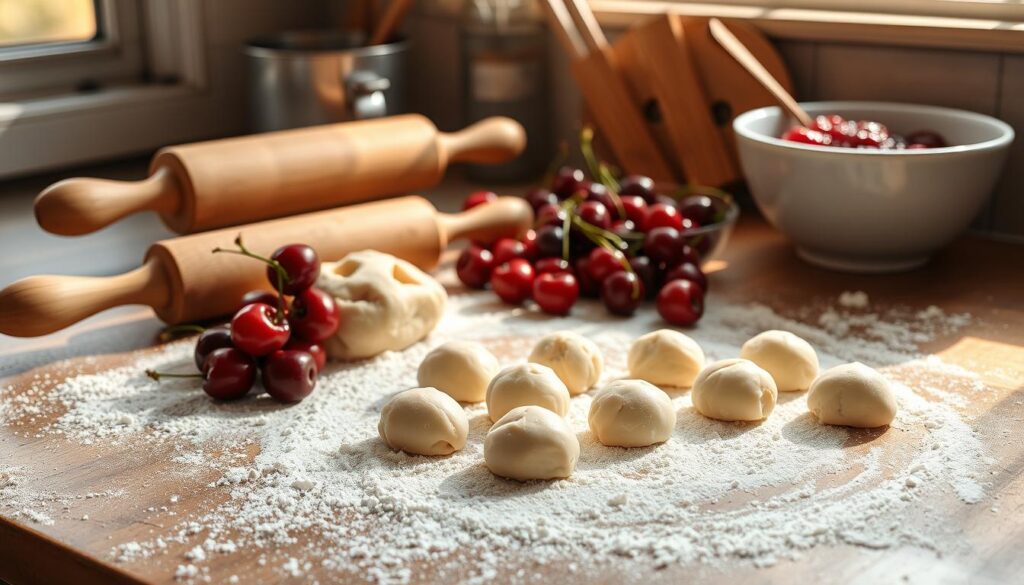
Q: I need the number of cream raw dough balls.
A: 10